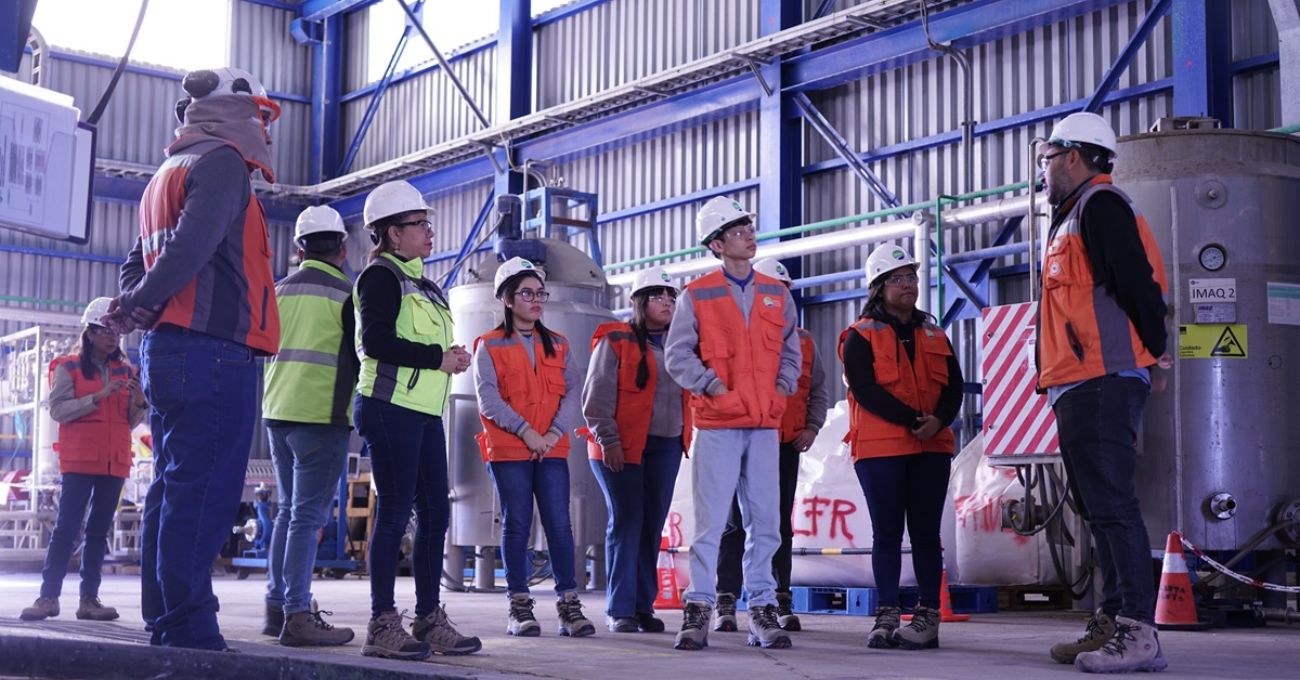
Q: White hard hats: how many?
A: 10